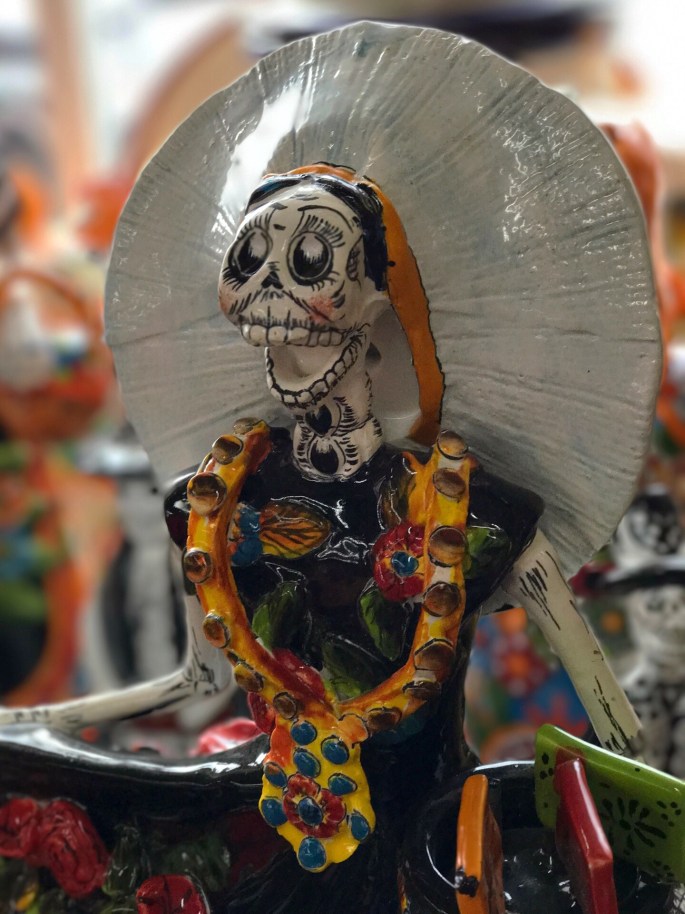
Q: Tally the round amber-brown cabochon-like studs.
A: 14